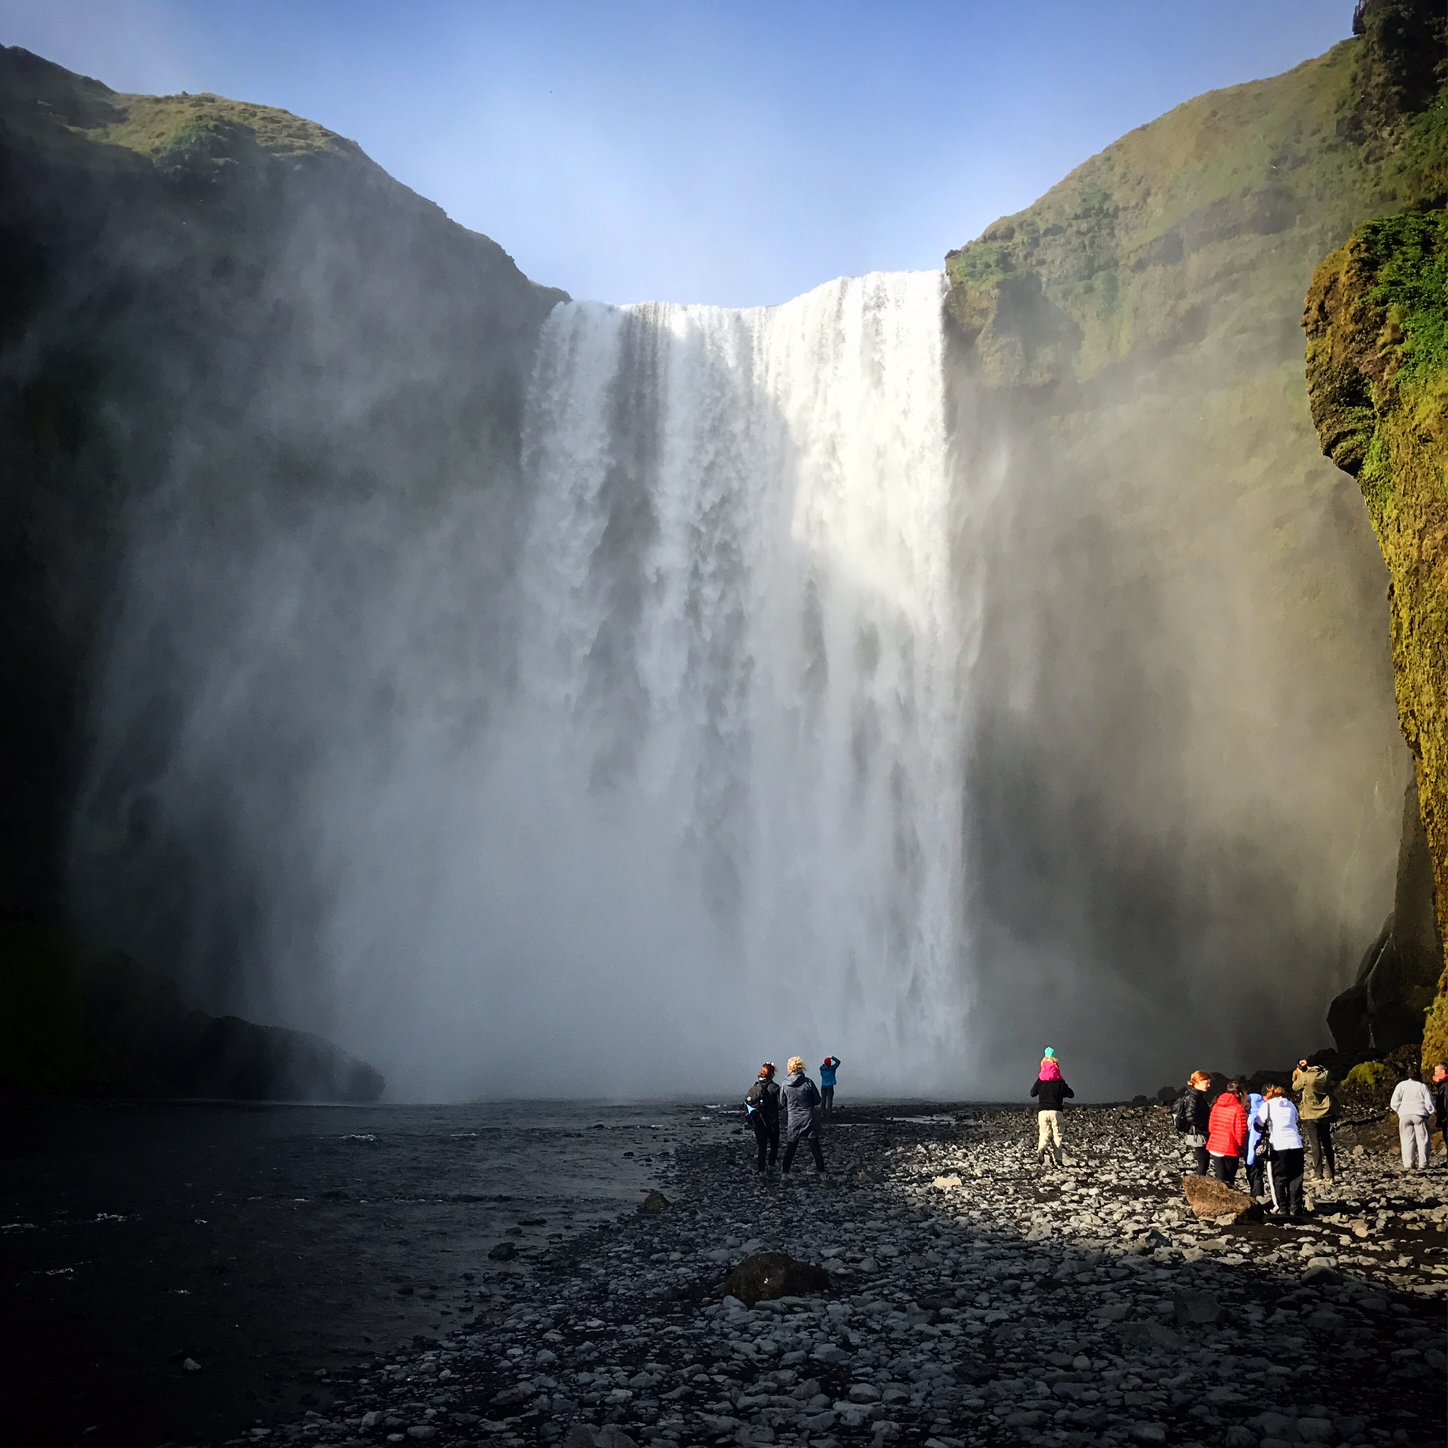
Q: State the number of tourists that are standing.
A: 11